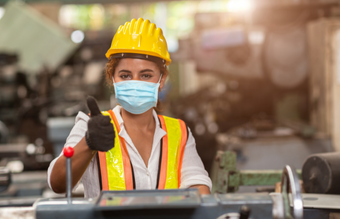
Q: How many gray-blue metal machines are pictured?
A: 1